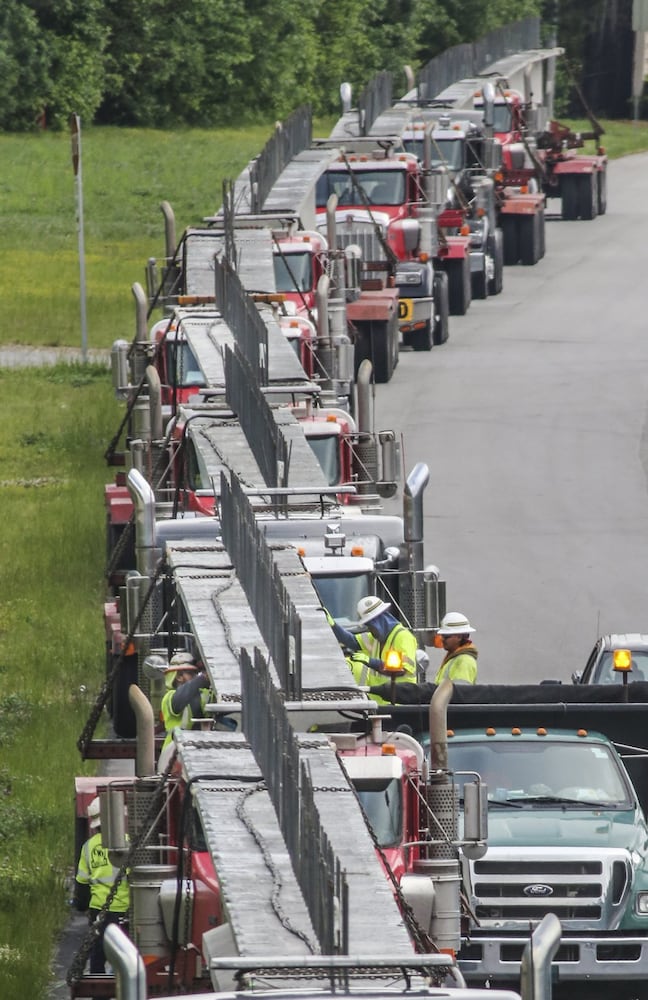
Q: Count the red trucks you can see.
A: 6